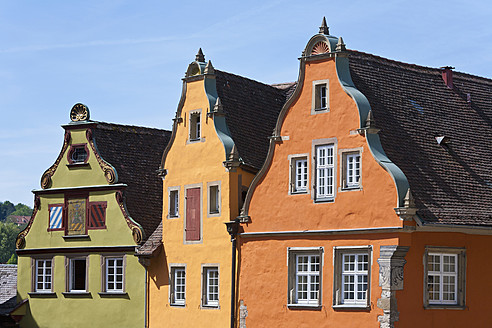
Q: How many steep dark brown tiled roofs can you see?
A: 3